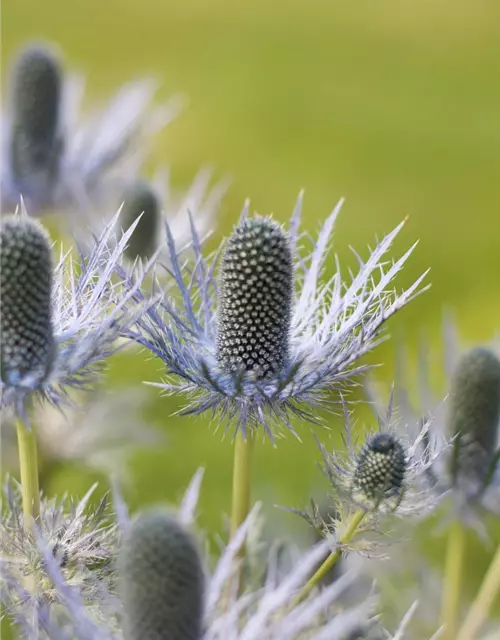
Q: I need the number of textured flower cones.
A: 7